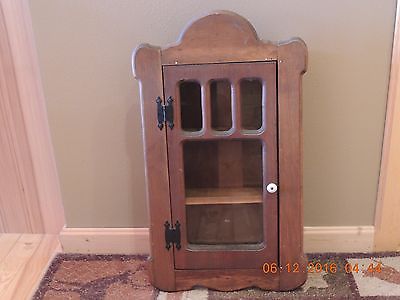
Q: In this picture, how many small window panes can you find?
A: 3